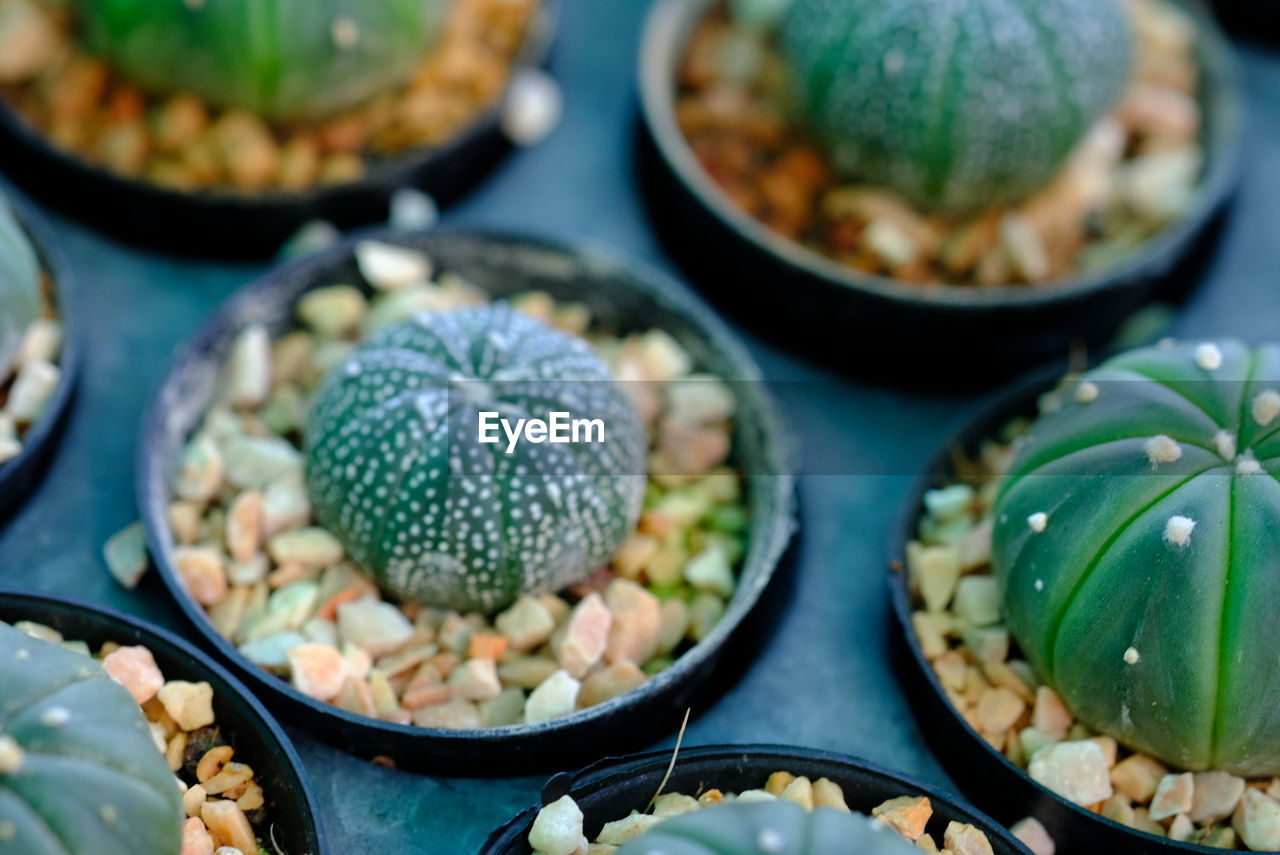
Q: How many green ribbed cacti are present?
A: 7